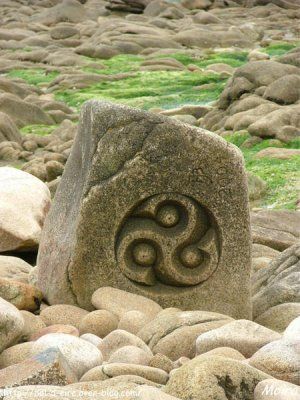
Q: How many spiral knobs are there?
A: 3